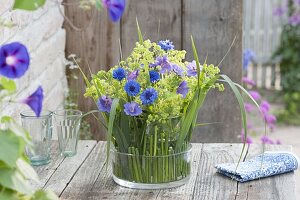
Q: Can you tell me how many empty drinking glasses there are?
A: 2